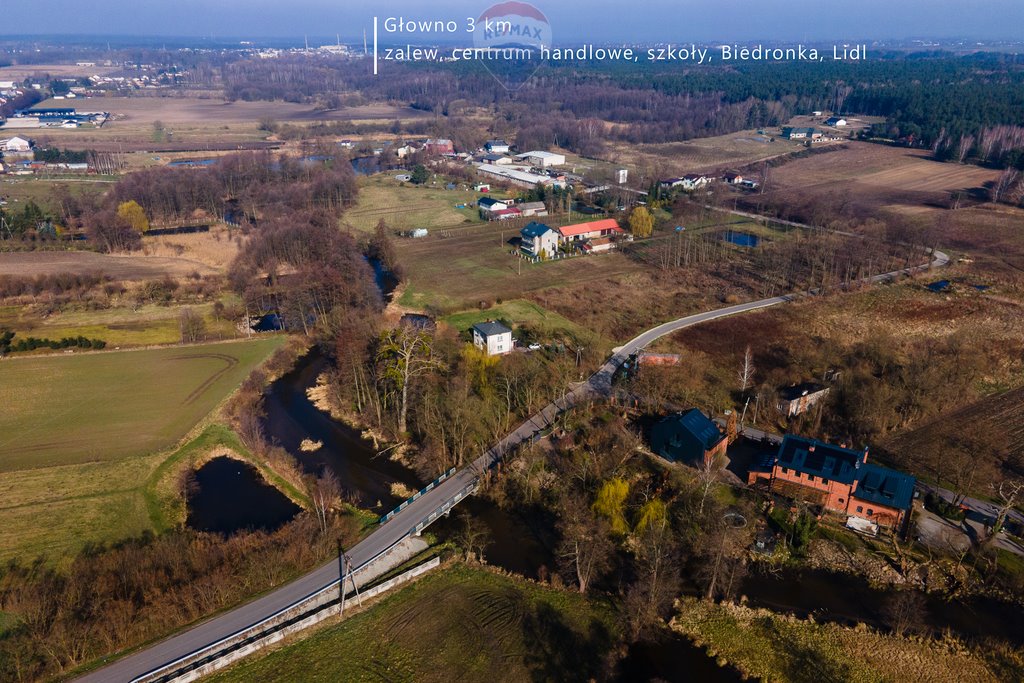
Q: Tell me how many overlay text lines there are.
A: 2